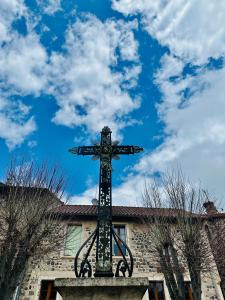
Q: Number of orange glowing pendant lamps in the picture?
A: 0